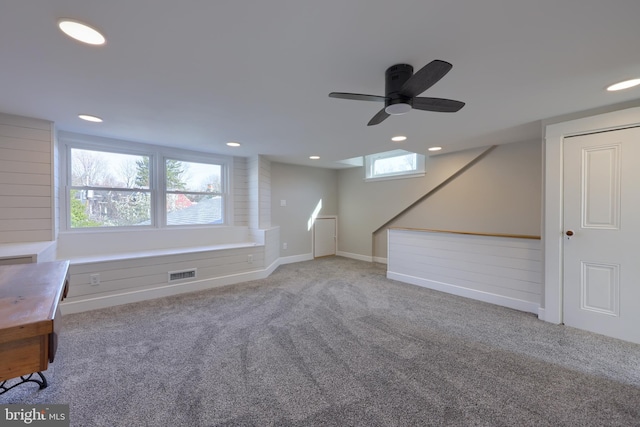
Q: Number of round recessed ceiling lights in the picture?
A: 7